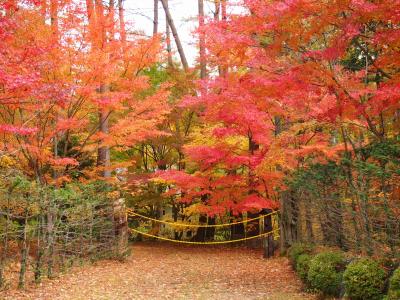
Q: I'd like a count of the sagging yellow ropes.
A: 2